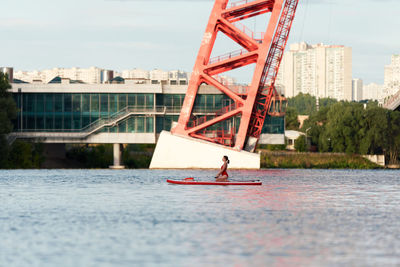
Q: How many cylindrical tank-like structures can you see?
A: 2